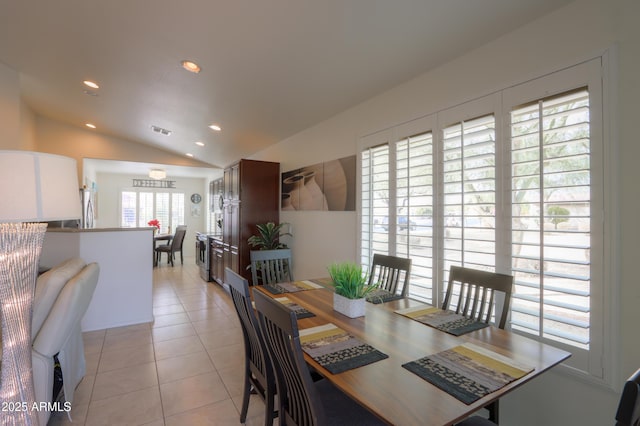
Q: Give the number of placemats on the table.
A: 6